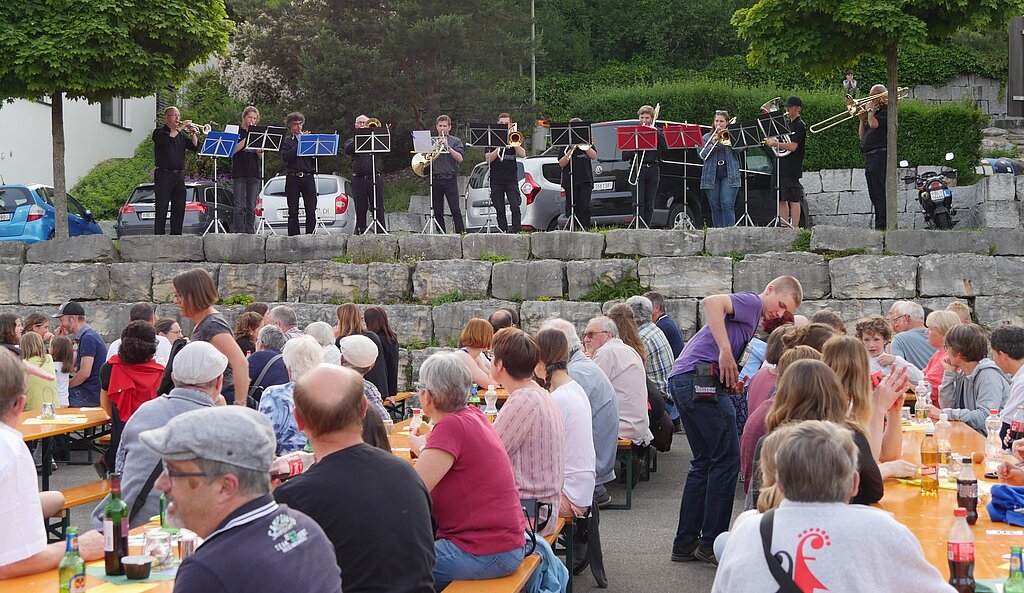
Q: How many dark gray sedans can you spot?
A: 1